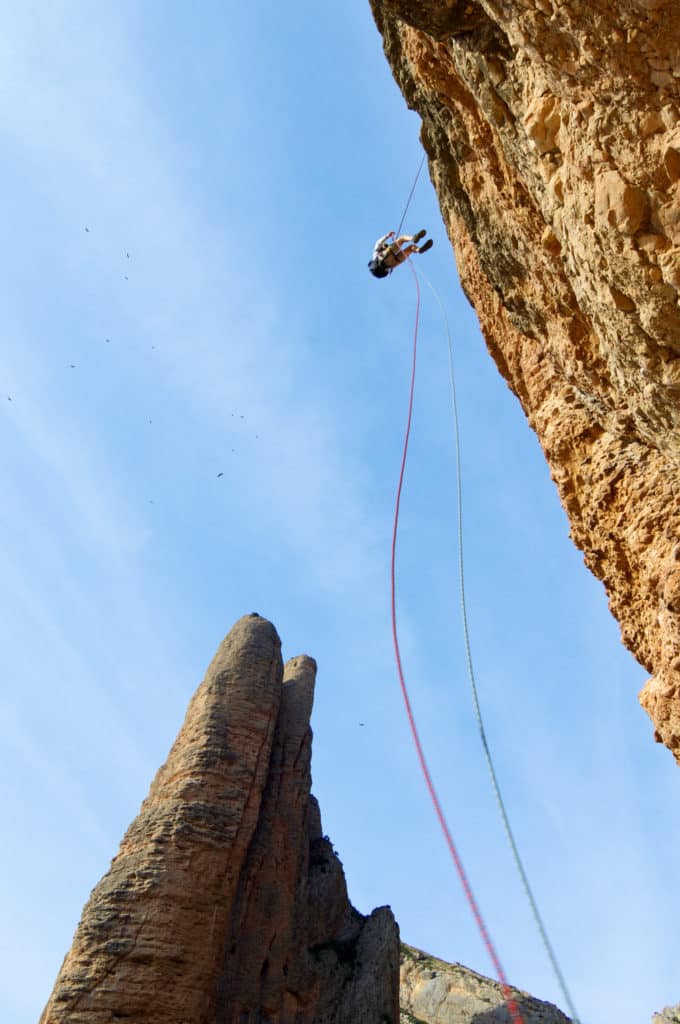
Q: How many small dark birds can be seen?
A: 15